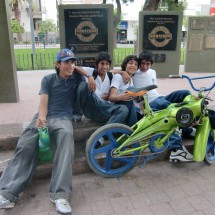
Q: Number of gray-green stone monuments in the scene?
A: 4